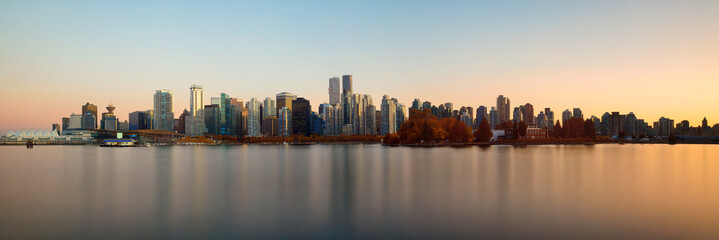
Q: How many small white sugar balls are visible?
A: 0